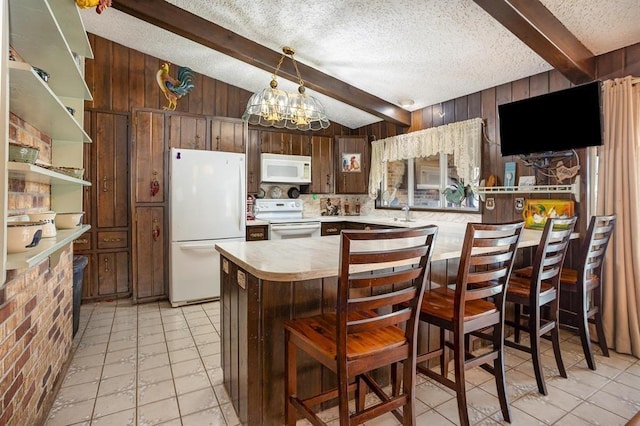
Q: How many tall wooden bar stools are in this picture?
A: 4